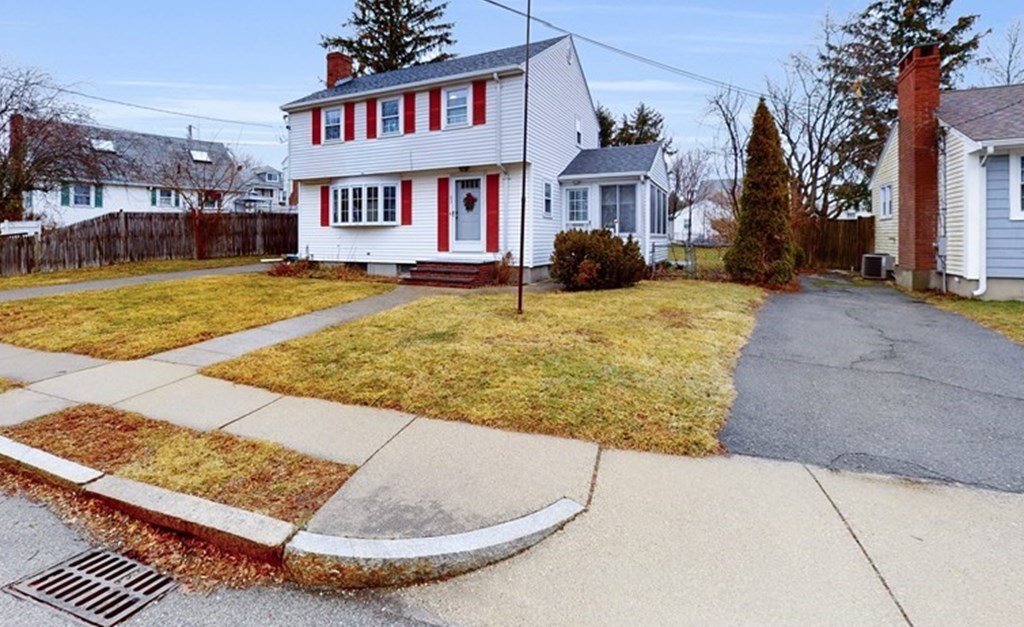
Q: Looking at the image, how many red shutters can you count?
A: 10